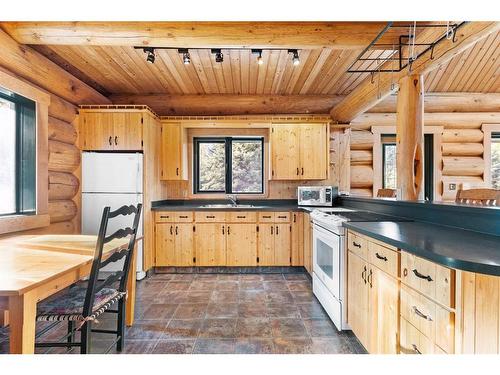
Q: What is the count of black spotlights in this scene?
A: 5